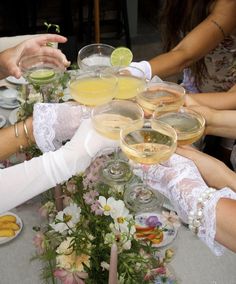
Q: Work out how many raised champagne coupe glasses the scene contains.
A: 8